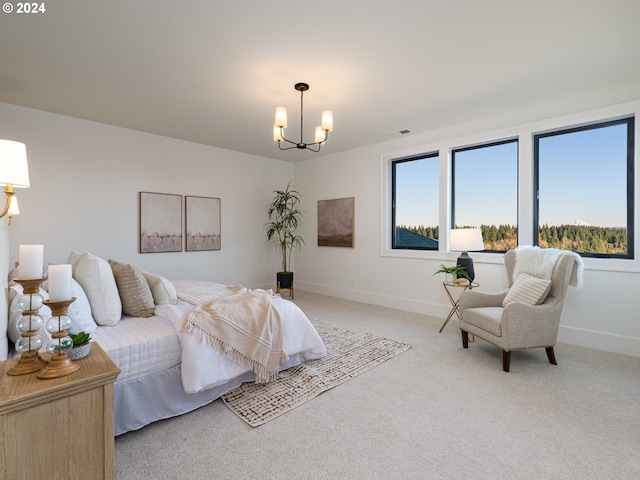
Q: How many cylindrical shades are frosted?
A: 4